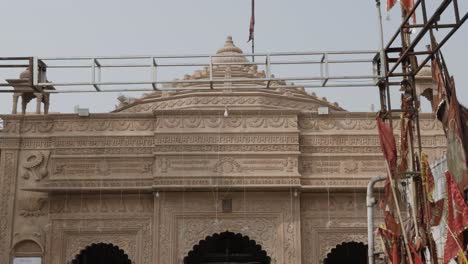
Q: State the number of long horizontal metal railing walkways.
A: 1